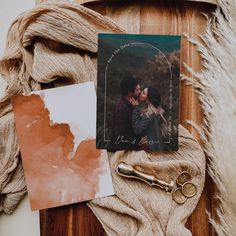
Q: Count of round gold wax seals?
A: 3